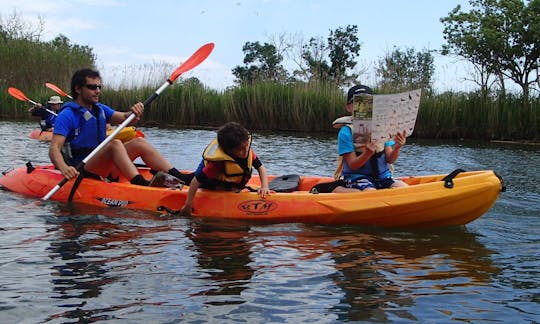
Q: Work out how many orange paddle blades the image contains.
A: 3